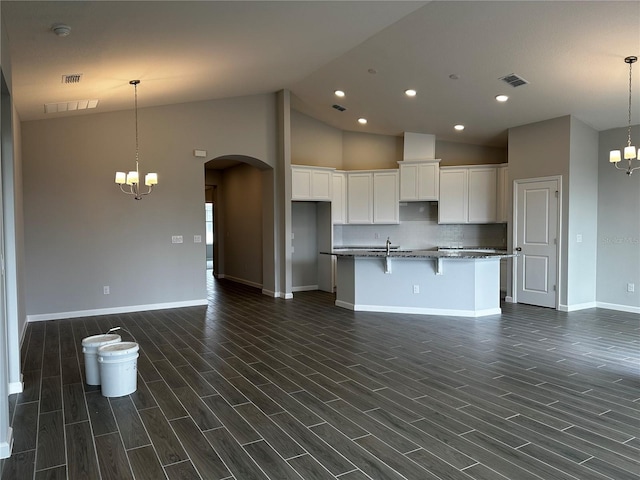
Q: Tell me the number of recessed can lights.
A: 5